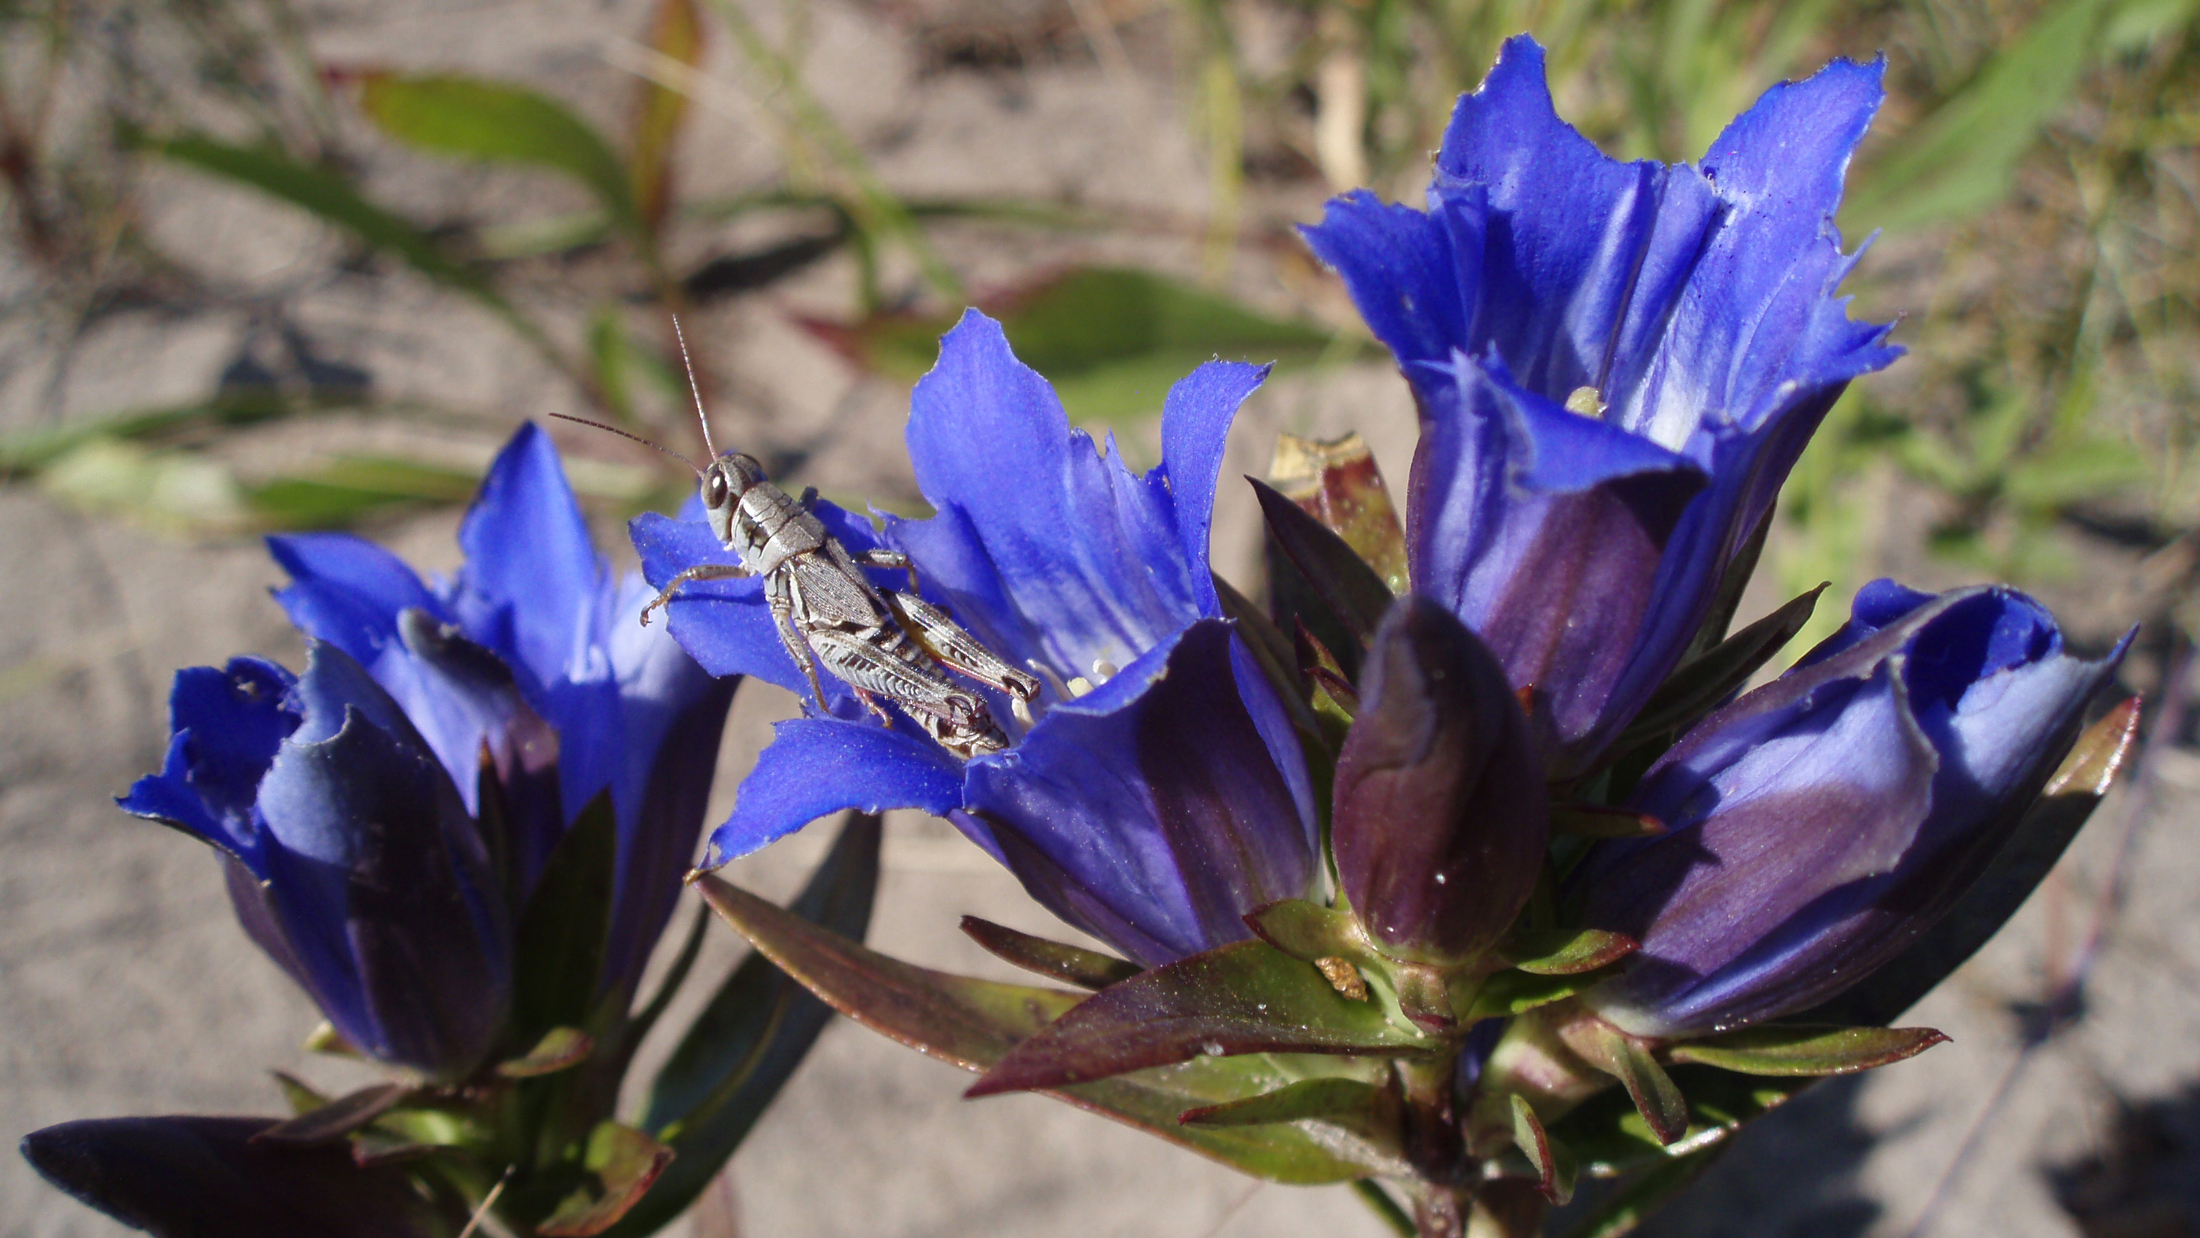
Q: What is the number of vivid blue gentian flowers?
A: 5